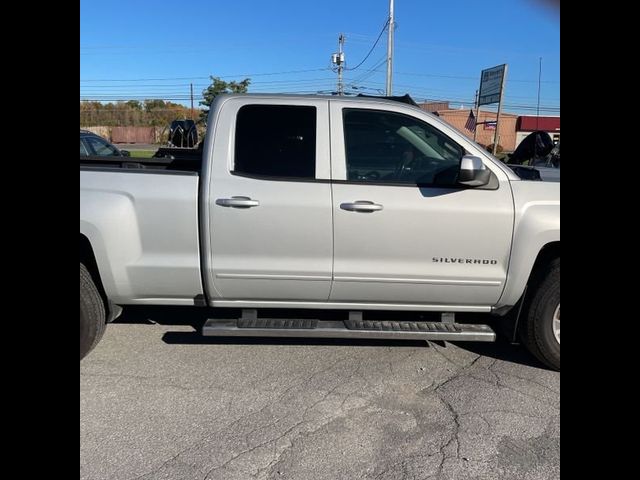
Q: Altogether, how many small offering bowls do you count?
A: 0